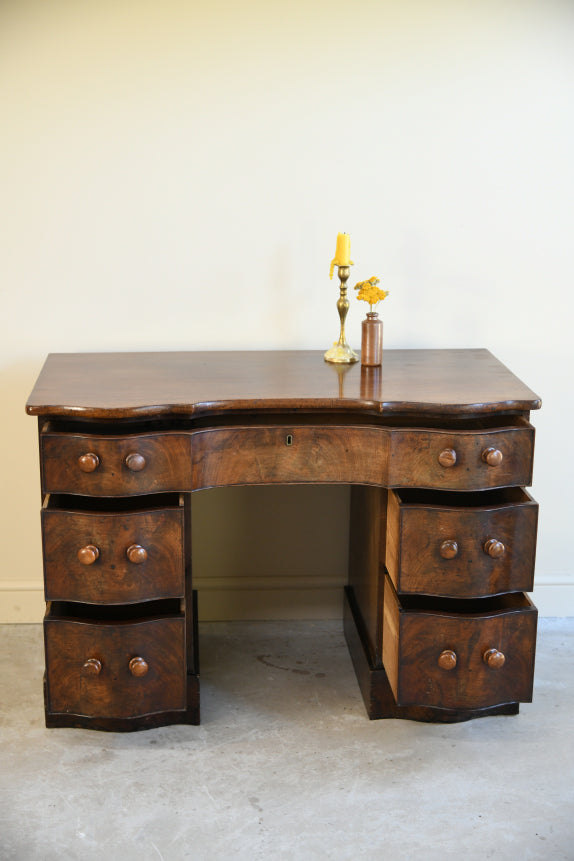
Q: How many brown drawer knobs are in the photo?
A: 12